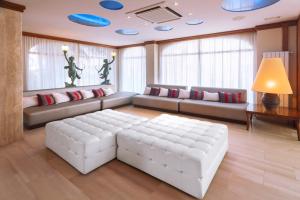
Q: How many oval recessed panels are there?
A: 6